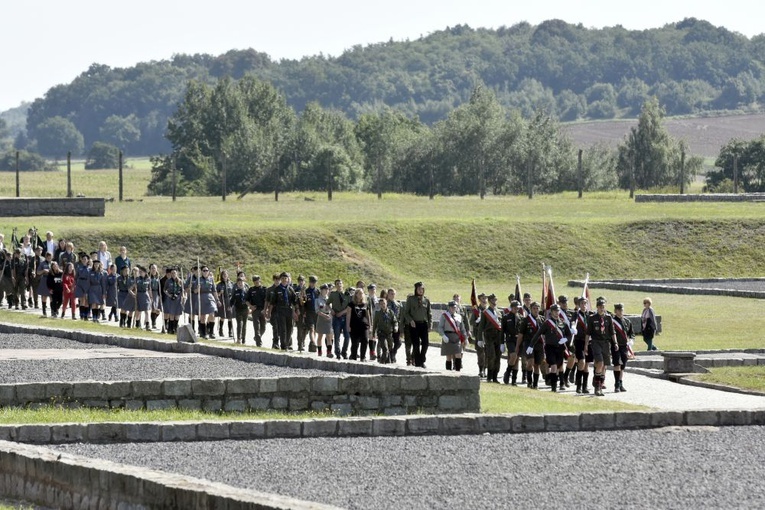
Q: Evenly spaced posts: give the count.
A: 15